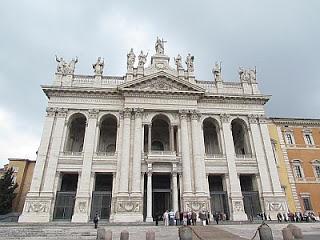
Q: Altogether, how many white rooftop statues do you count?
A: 11